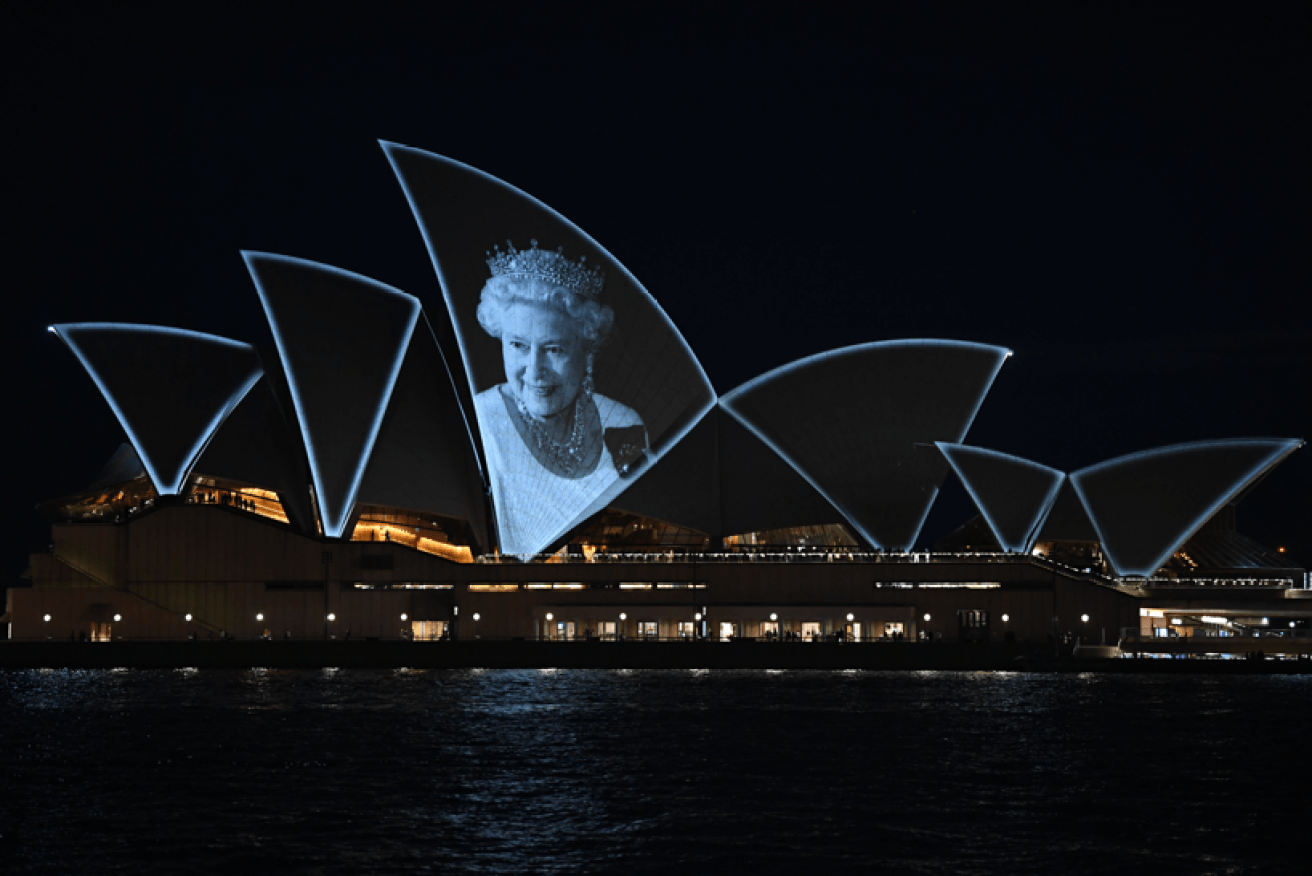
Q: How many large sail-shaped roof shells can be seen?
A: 6